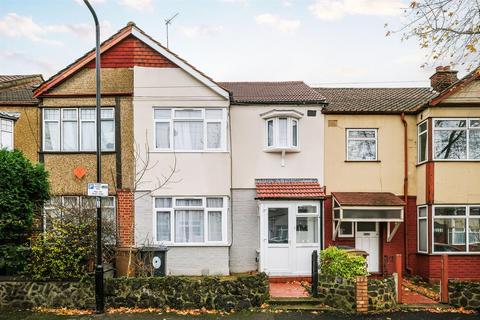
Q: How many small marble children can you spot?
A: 0